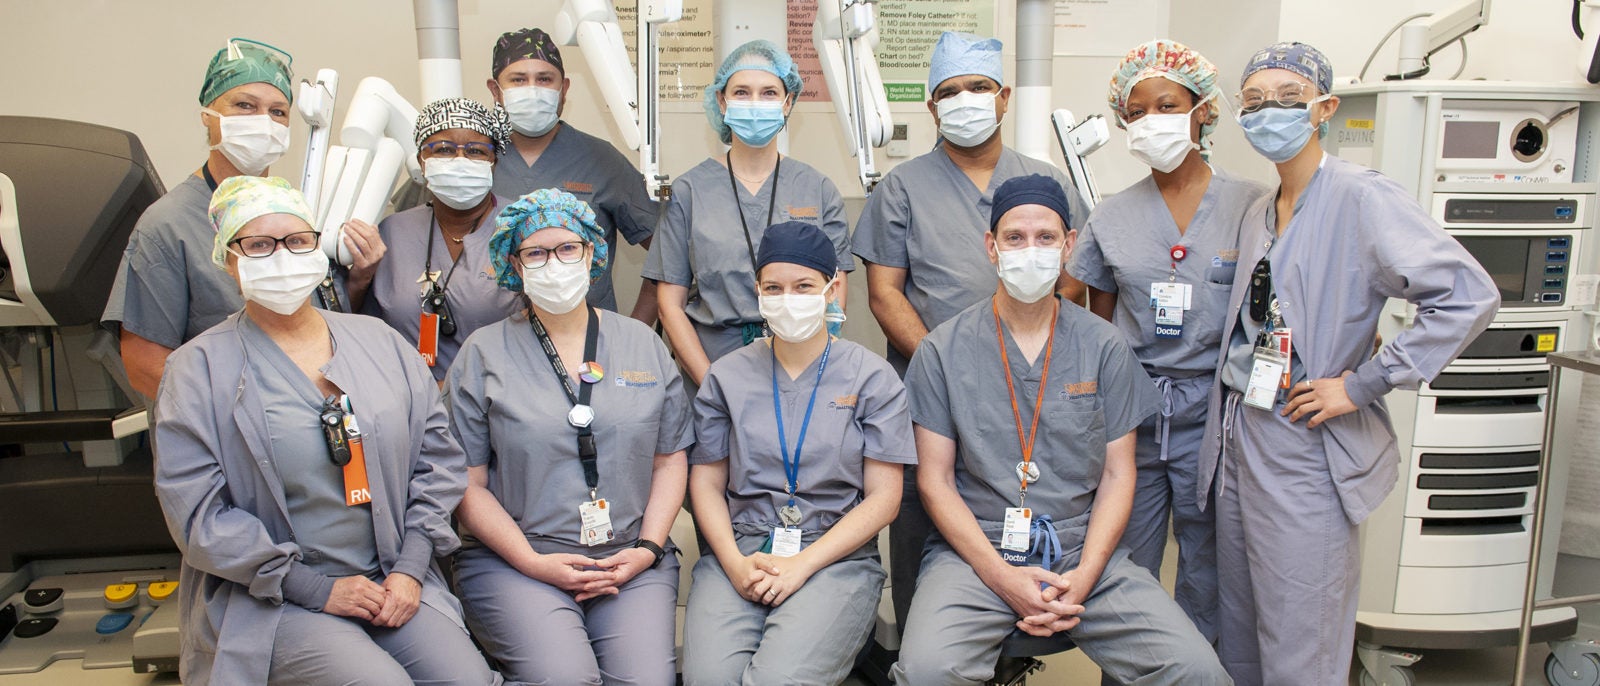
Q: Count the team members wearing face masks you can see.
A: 11